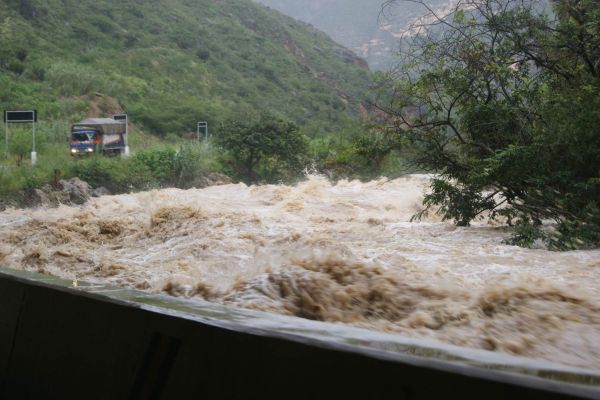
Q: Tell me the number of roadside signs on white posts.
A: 3